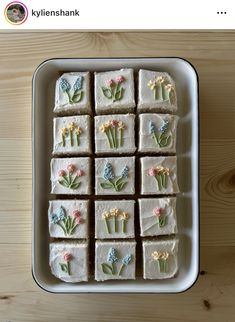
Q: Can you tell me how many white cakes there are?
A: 15